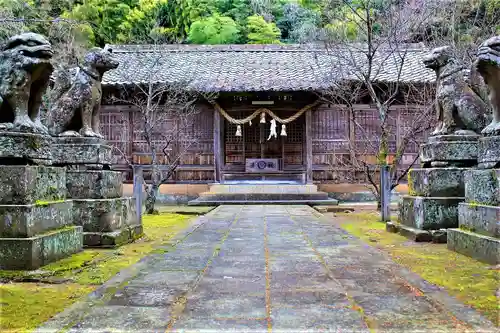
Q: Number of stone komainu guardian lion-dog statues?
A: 4